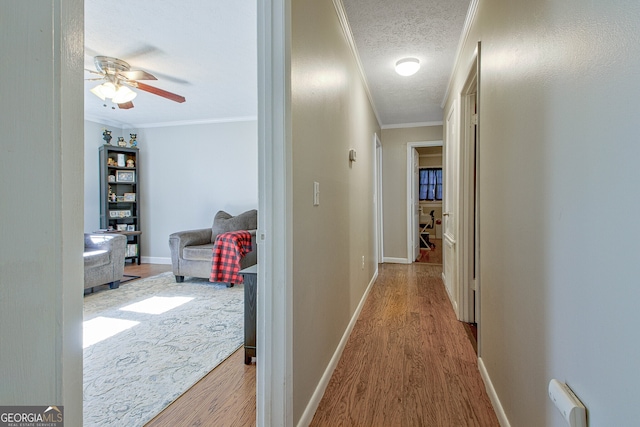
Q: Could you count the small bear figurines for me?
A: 3